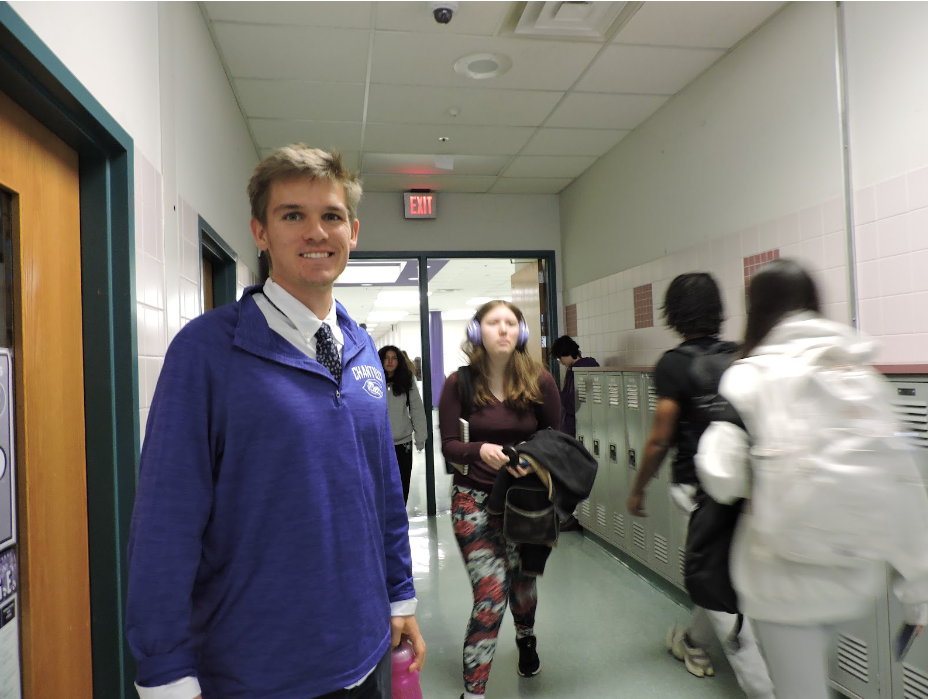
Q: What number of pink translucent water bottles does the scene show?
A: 1